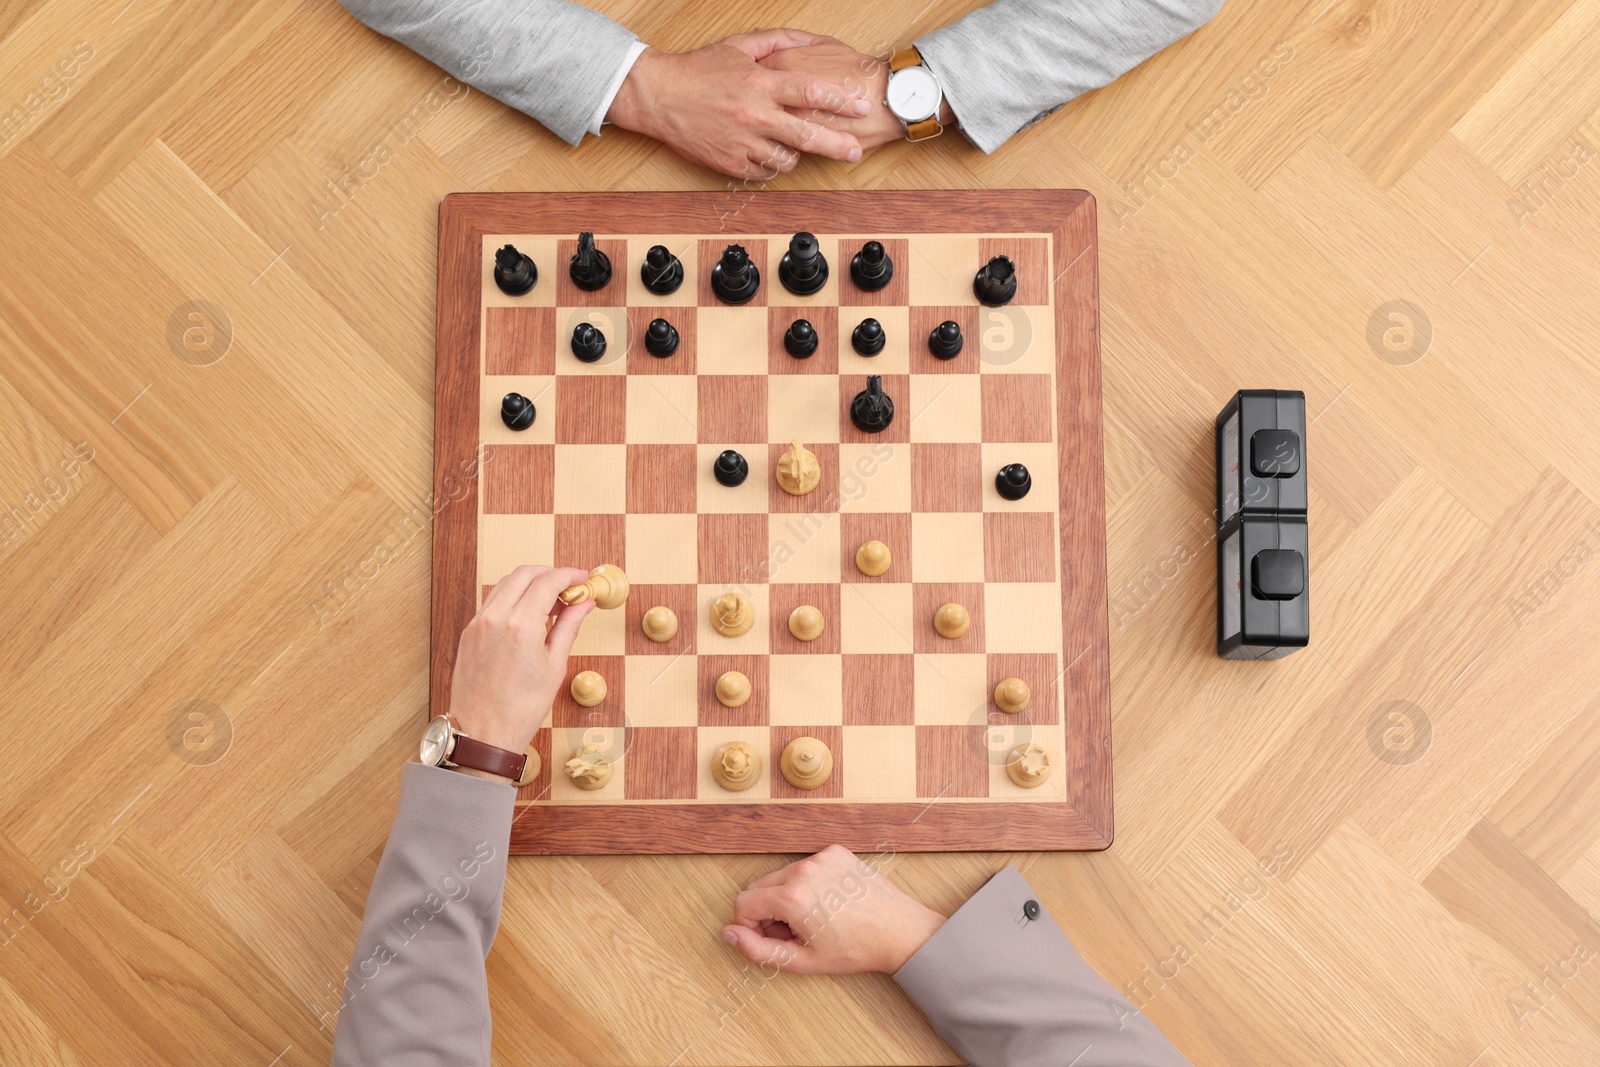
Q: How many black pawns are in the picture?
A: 8